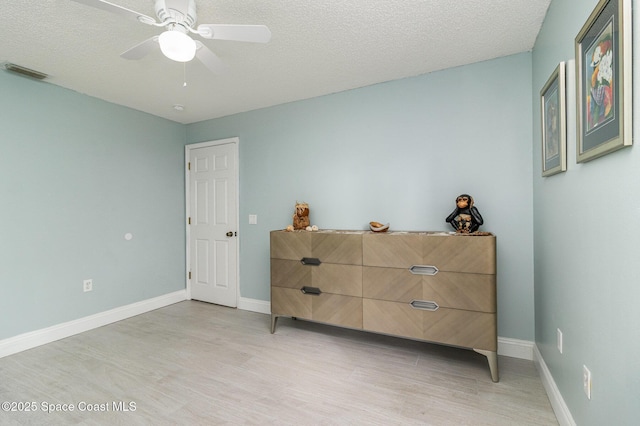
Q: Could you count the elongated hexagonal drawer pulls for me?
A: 4